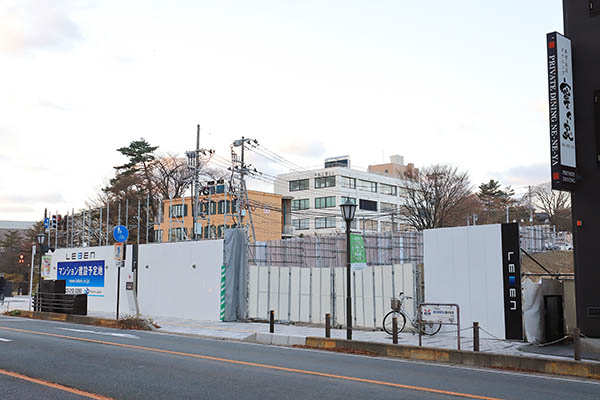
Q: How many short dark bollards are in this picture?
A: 5